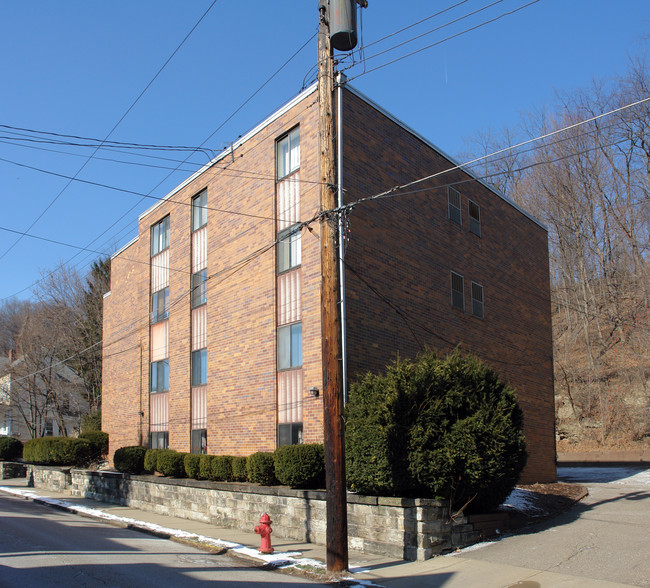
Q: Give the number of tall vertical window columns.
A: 3